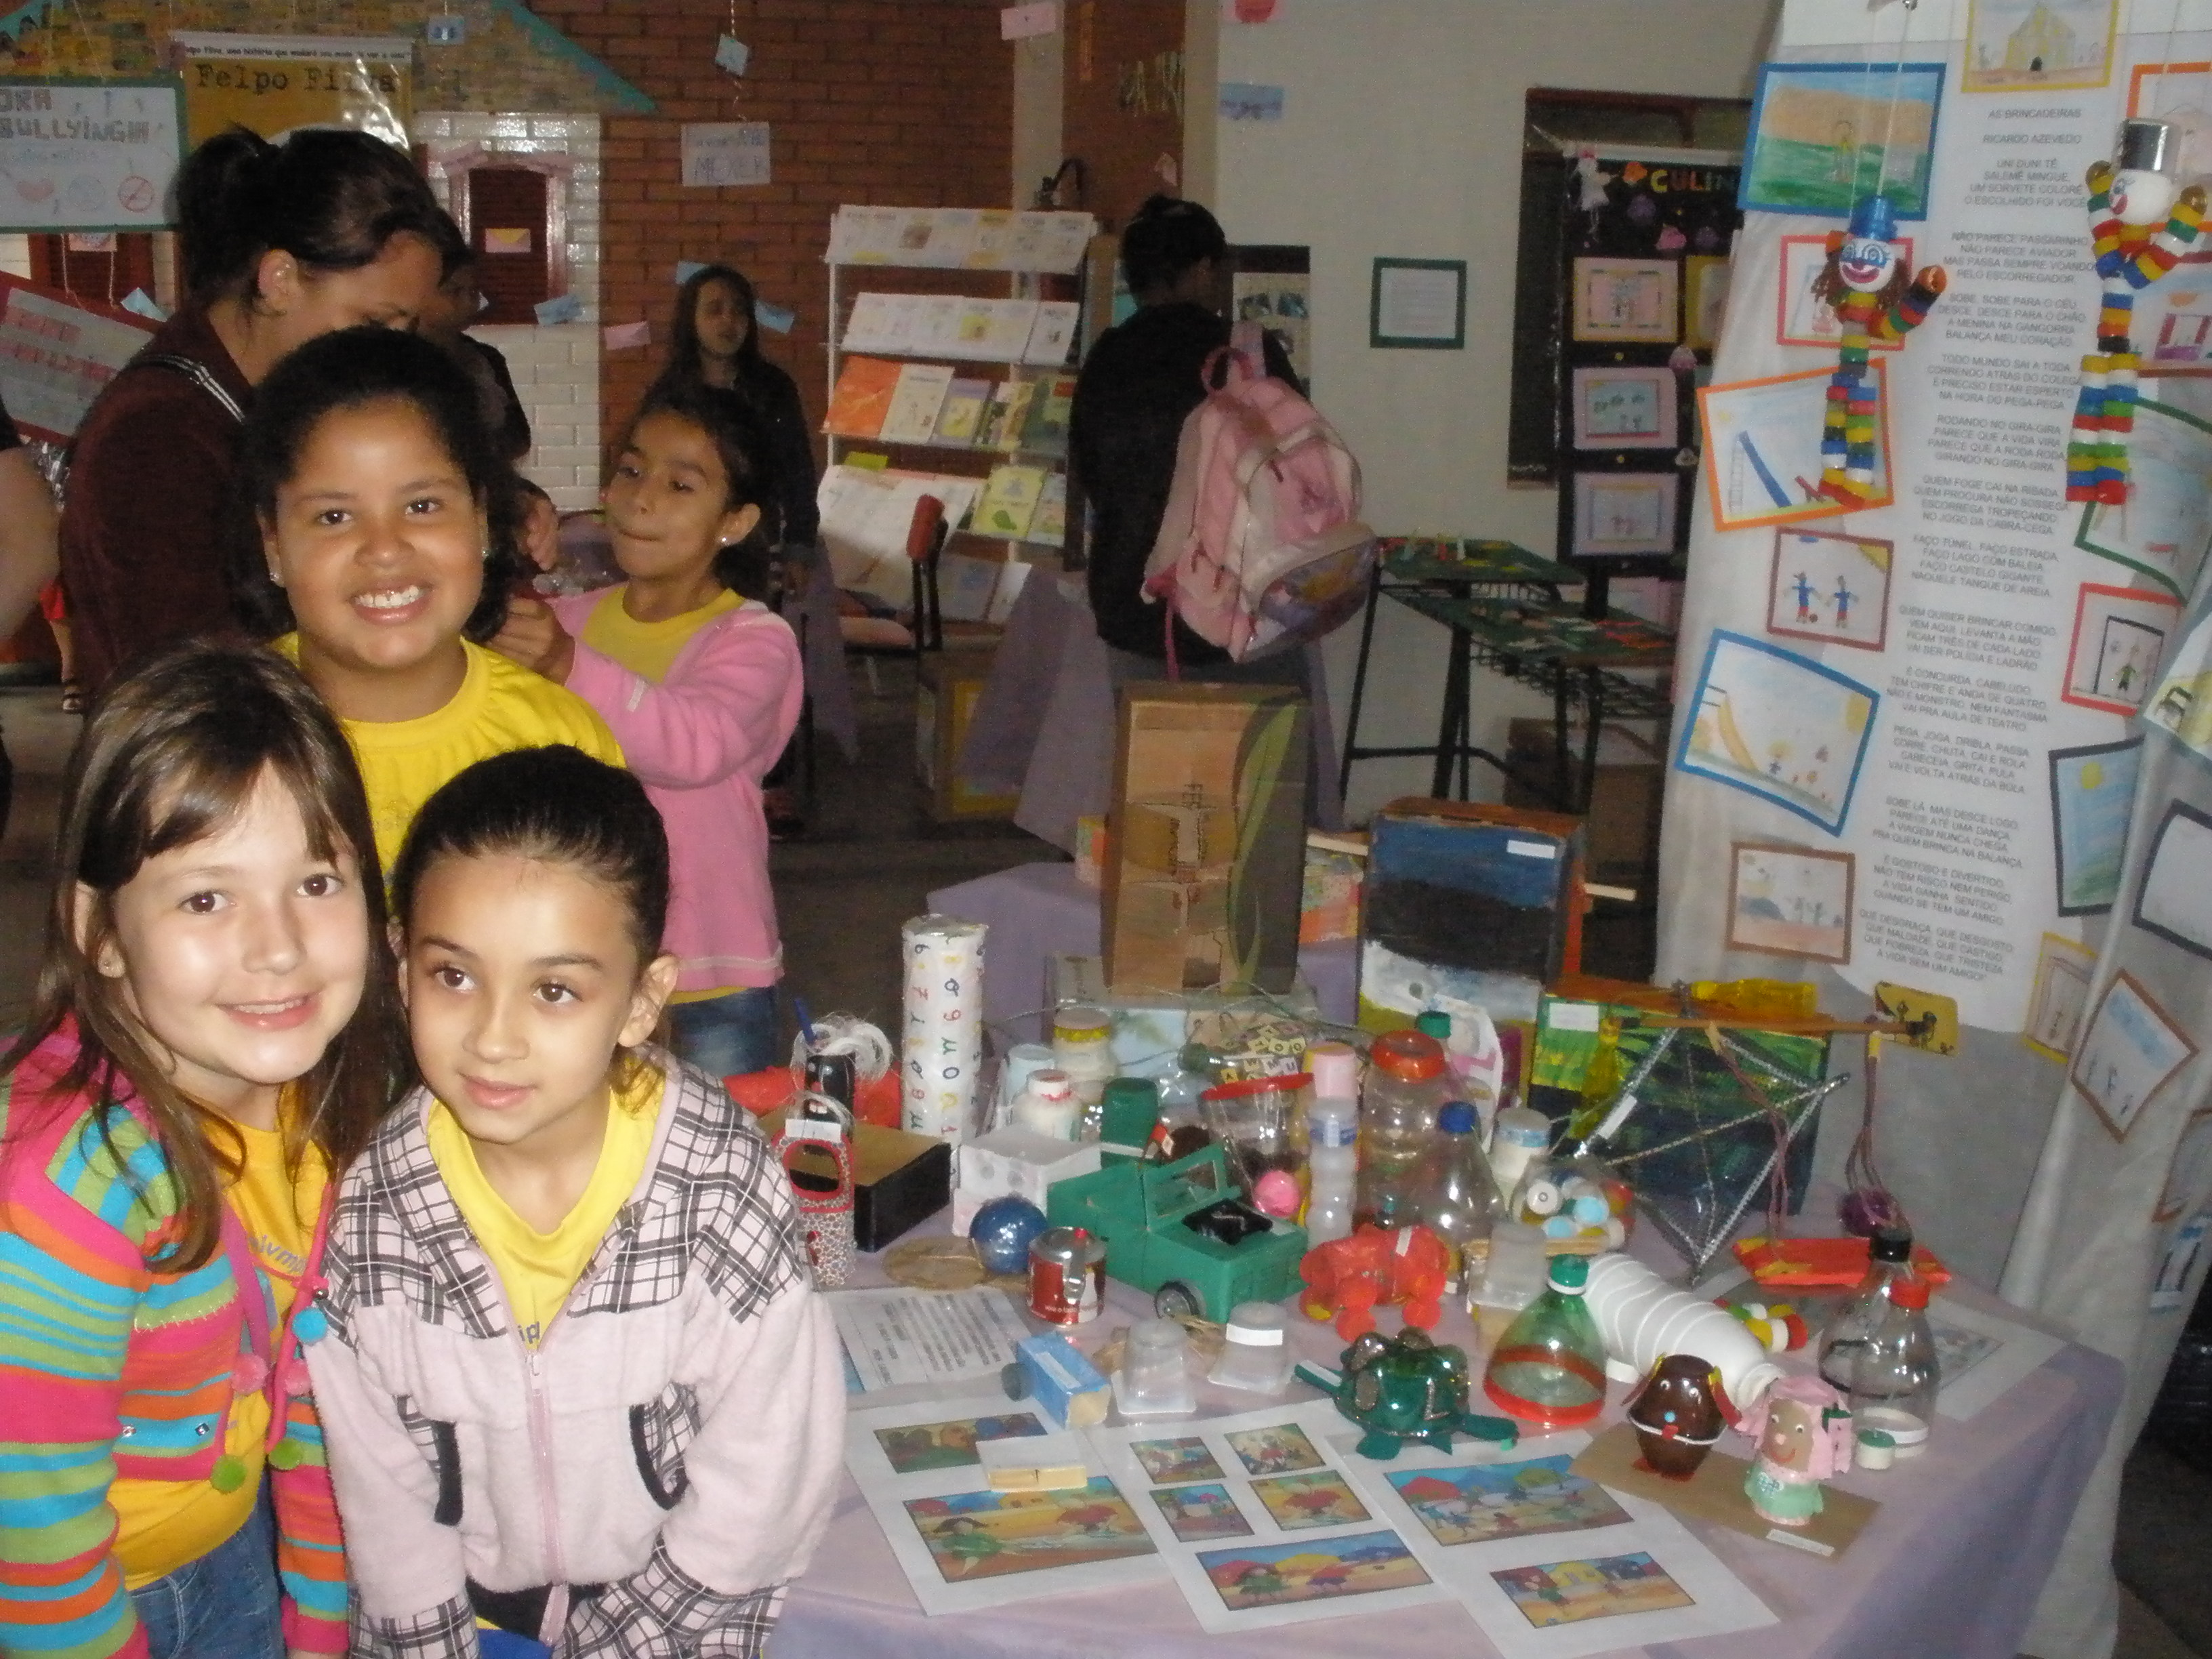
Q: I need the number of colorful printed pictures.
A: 9